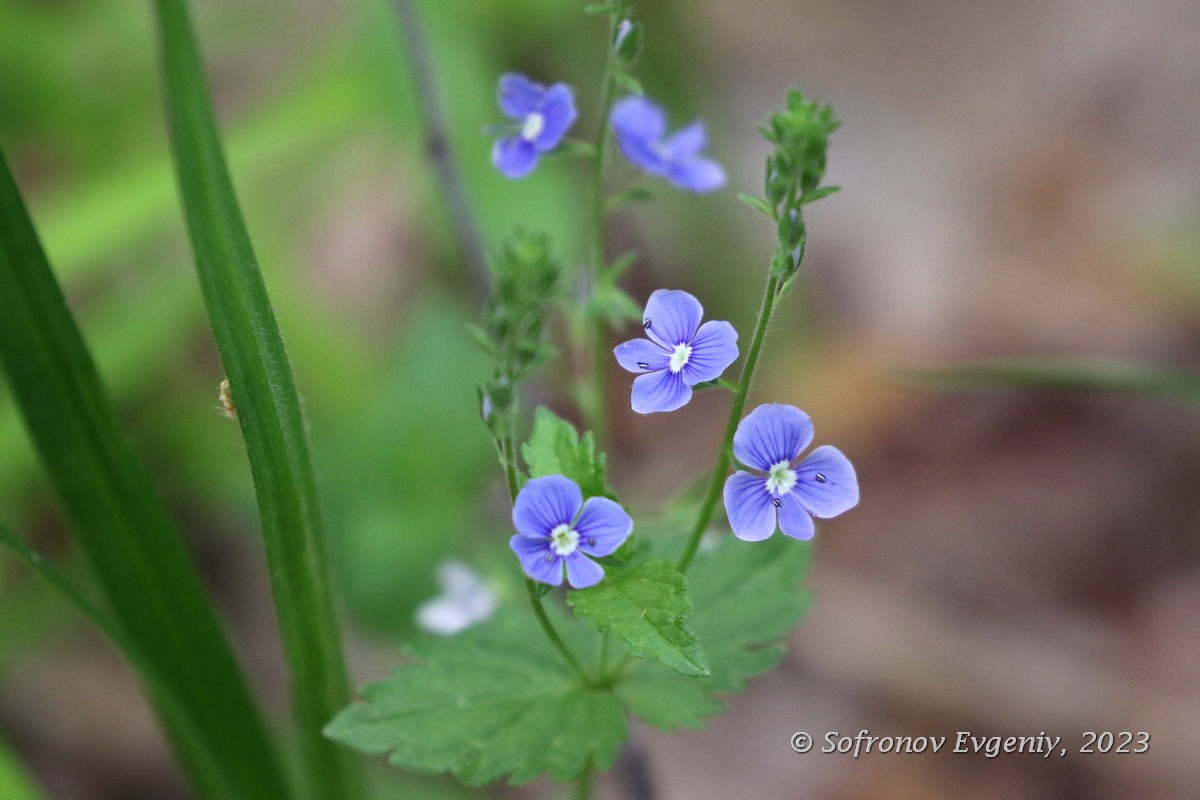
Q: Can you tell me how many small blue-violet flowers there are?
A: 5